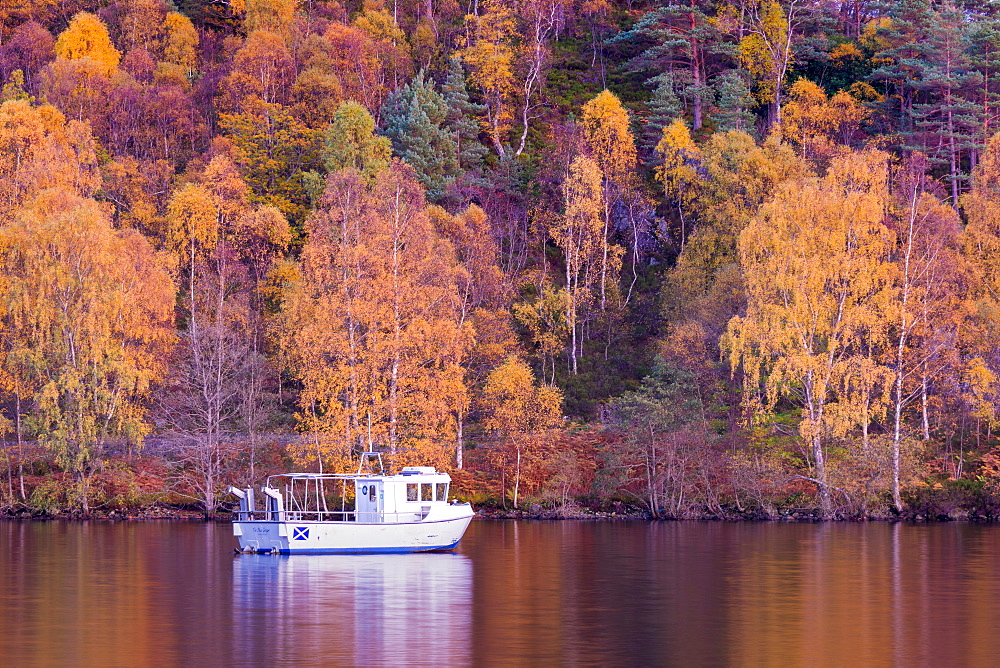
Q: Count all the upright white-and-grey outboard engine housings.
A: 2